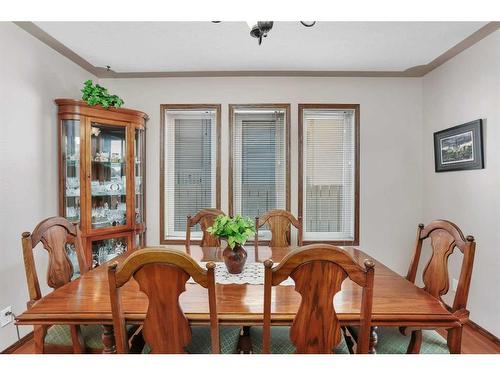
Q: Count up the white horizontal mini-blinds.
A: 3